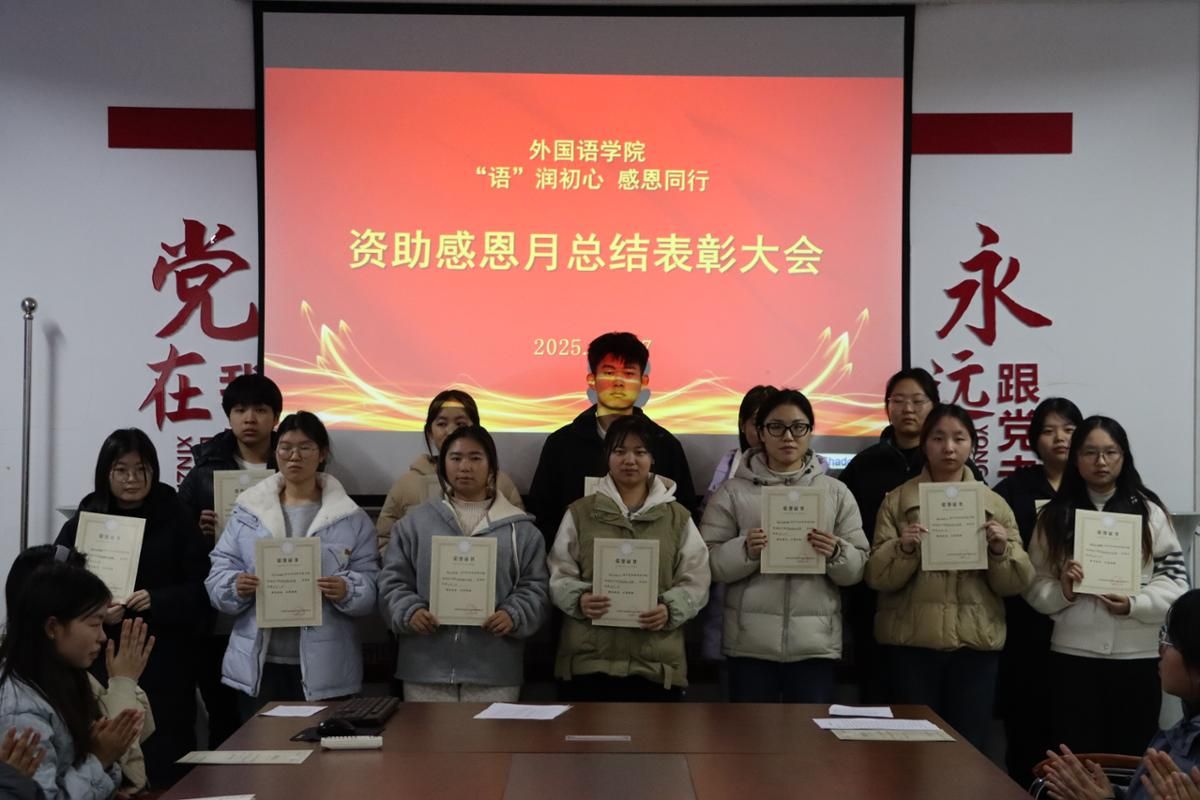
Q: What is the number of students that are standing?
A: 13